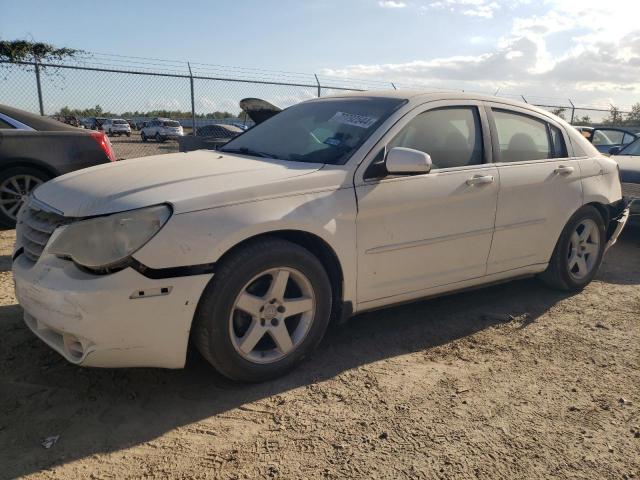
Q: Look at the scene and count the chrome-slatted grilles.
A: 1